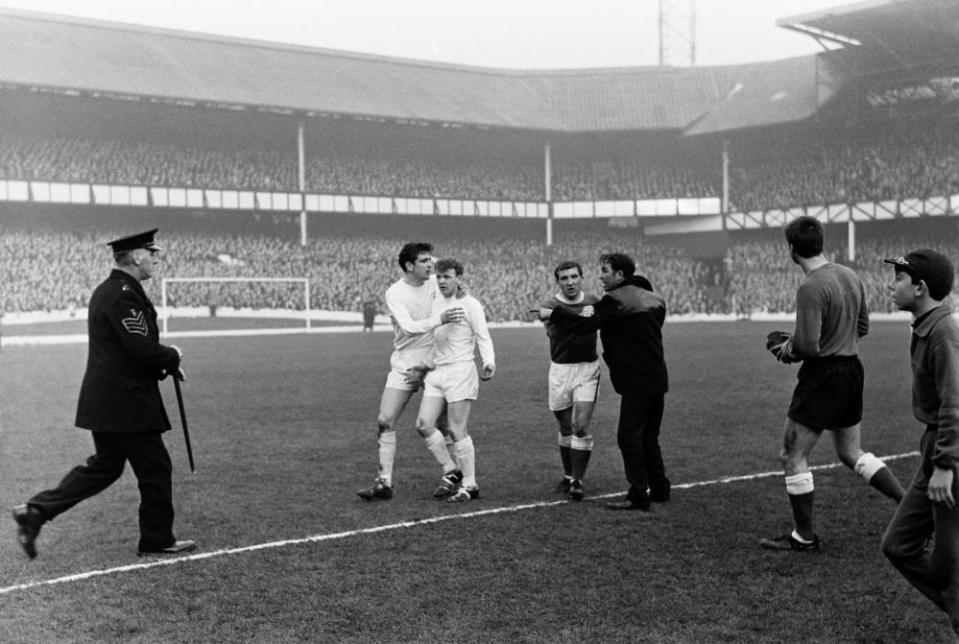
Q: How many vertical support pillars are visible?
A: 4